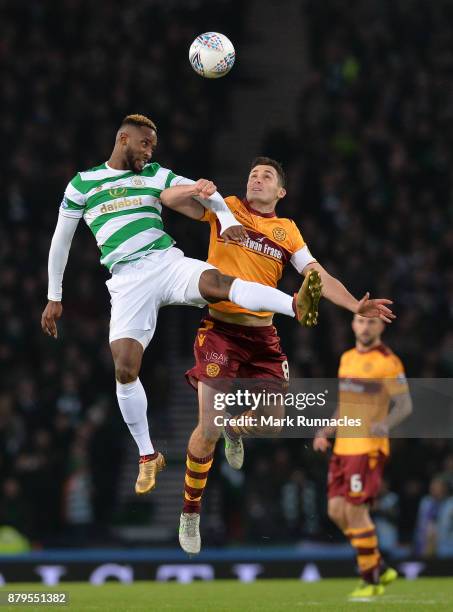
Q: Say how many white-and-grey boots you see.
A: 2